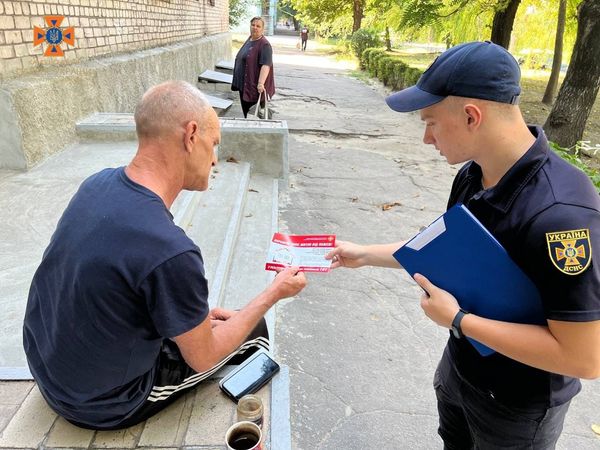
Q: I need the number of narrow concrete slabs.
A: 3